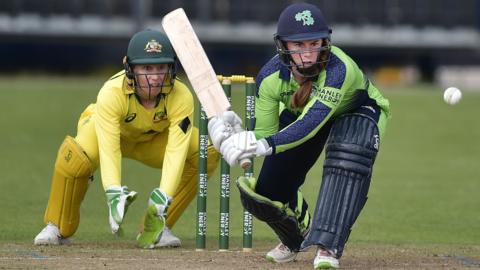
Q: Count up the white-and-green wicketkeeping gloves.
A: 2